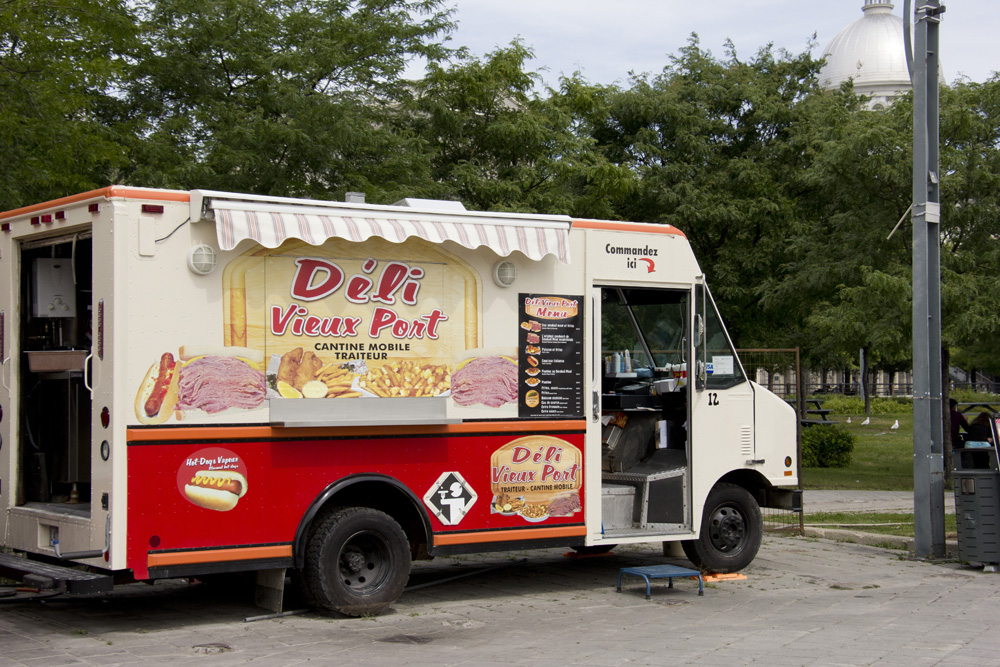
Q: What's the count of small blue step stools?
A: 1